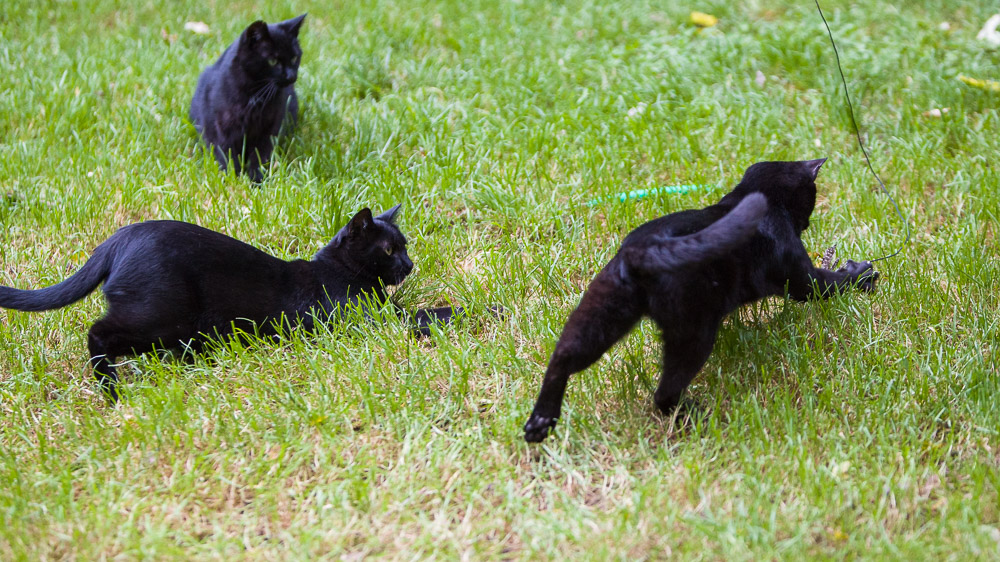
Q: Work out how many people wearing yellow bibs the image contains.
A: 0